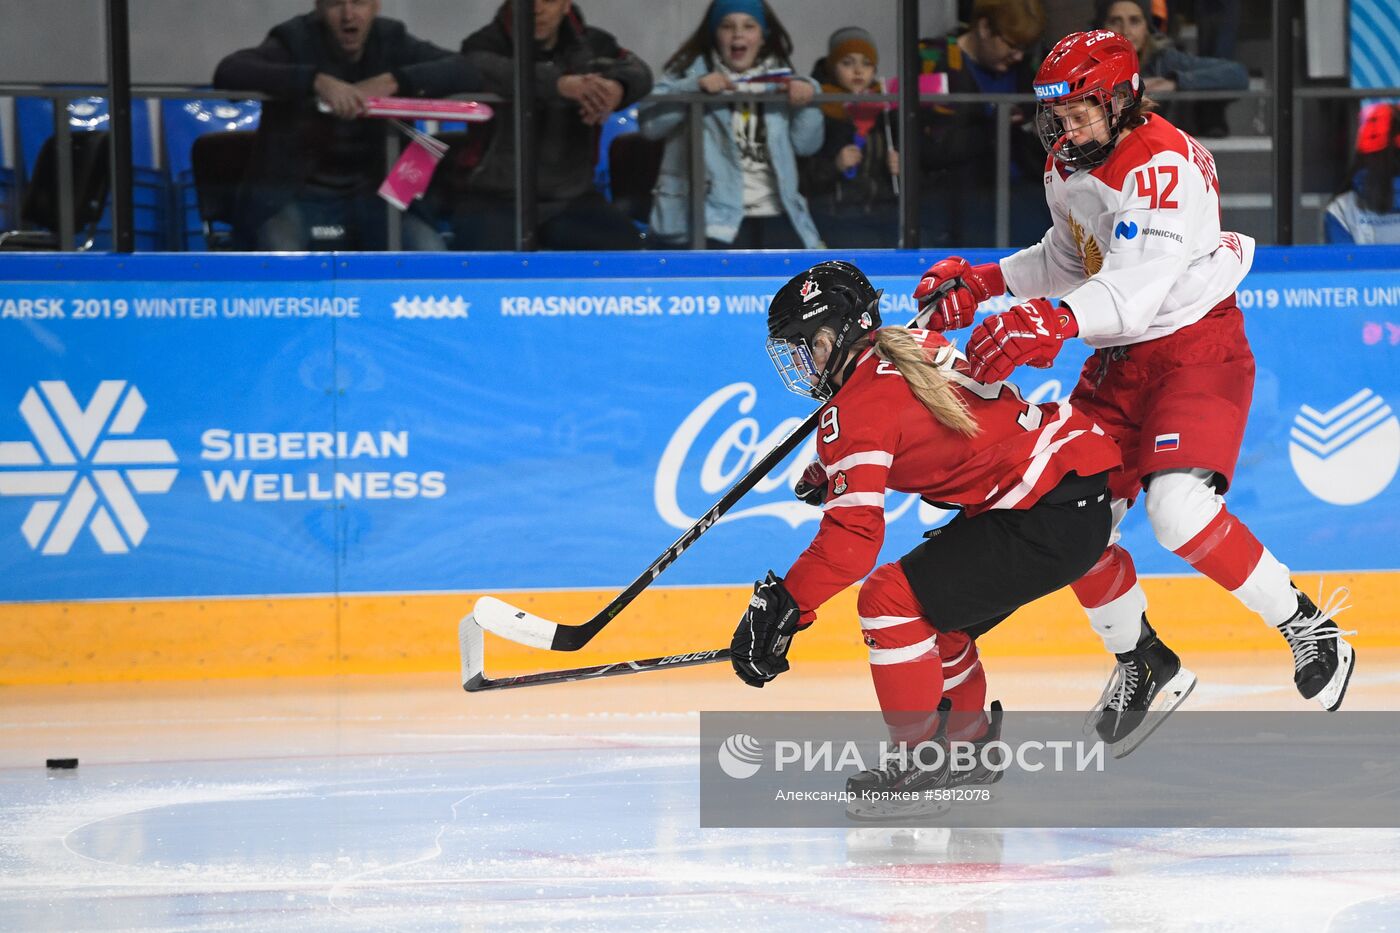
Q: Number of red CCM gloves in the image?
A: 2